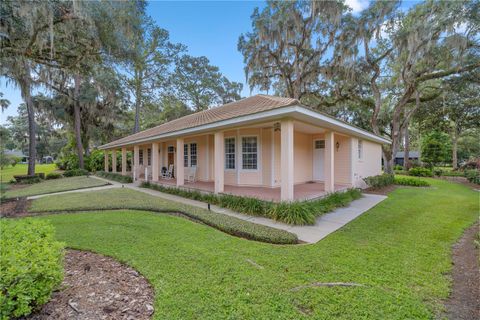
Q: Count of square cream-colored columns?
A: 9